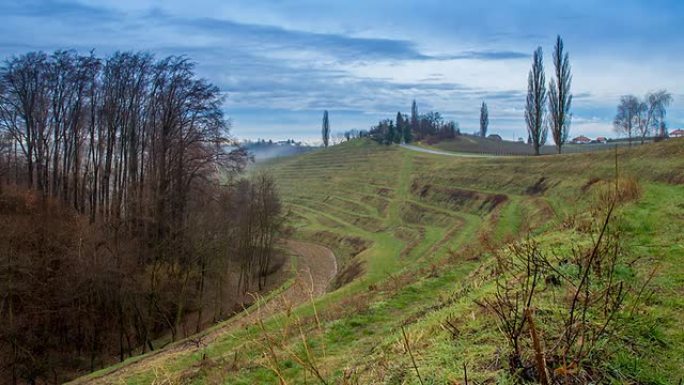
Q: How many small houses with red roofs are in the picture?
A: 3